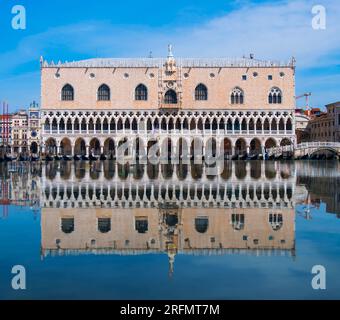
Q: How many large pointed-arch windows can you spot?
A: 7